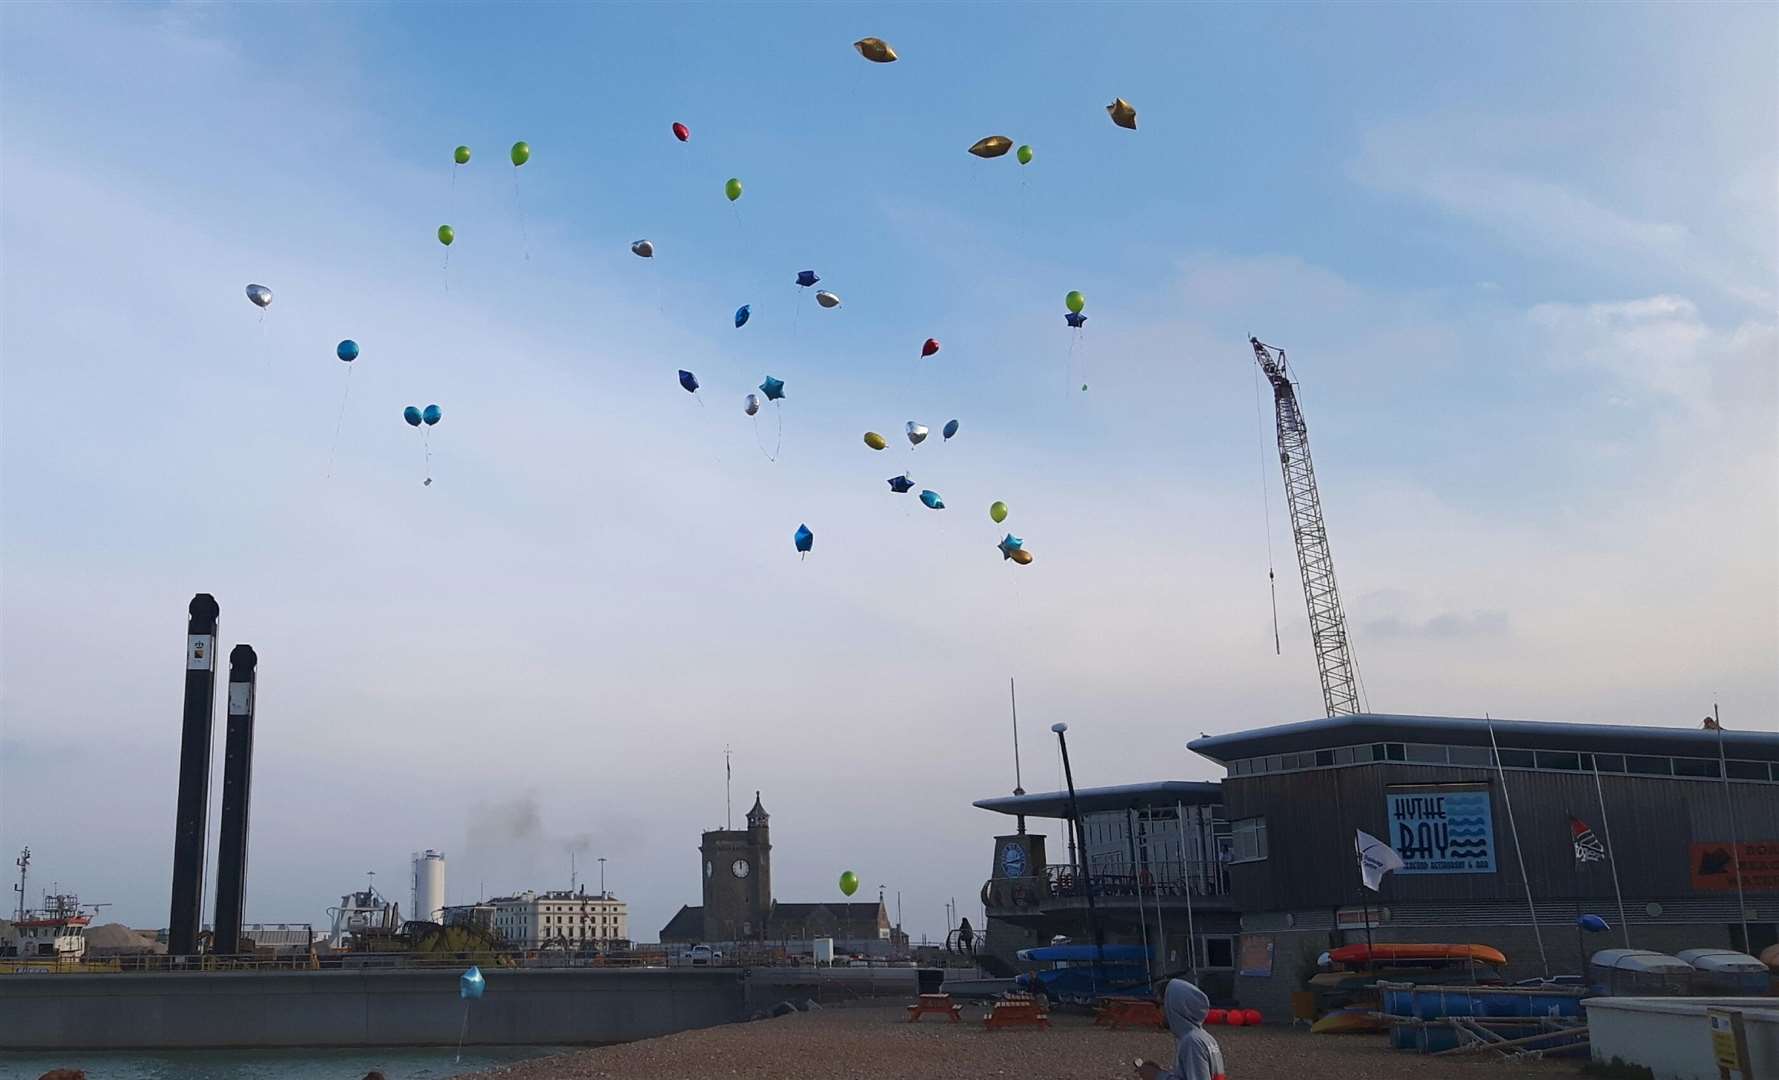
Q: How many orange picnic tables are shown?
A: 3